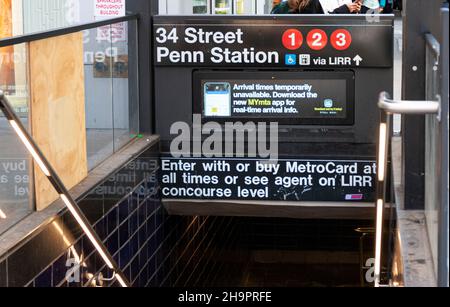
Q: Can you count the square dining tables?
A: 0